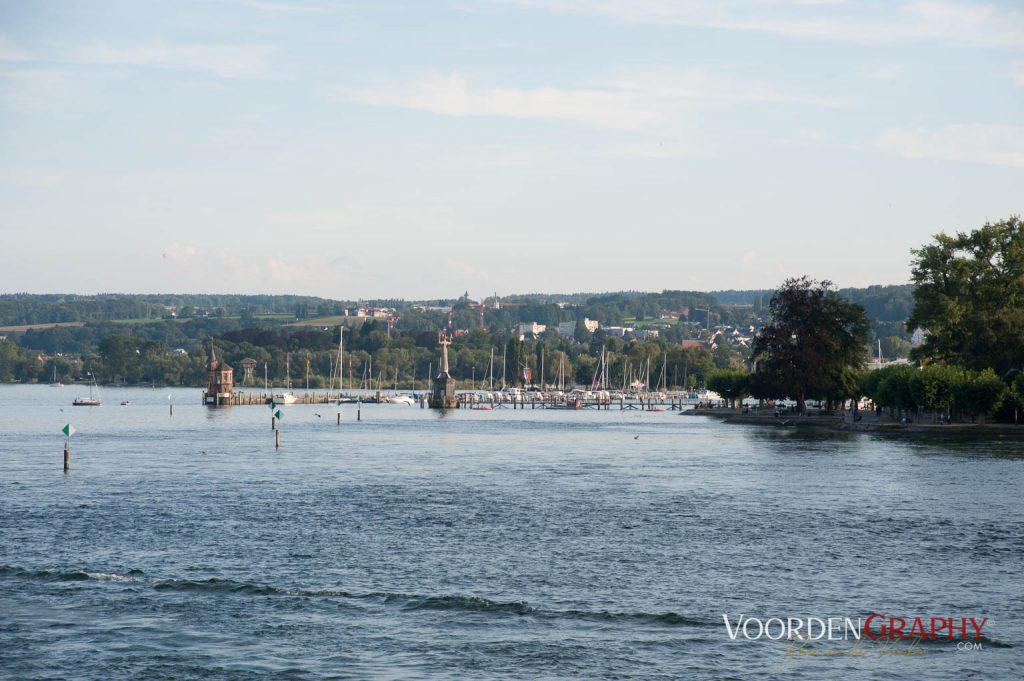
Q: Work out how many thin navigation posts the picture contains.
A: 6